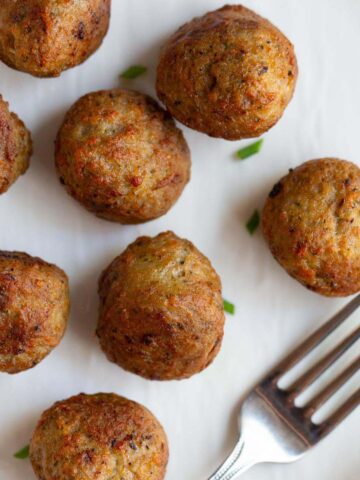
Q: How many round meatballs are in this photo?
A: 8